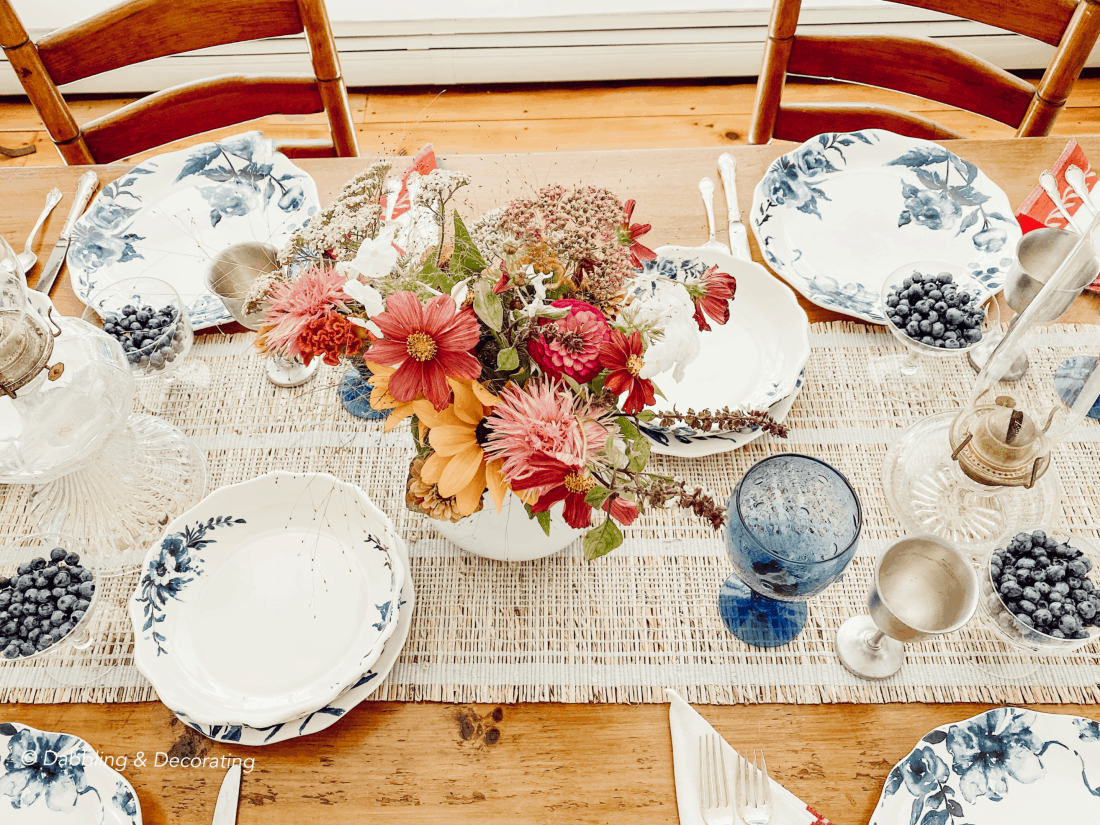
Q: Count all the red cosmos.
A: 5